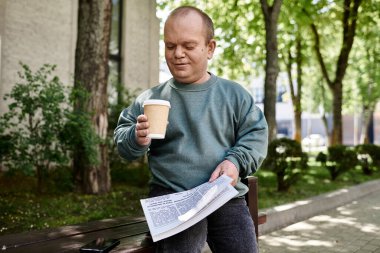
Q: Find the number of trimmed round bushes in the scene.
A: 3